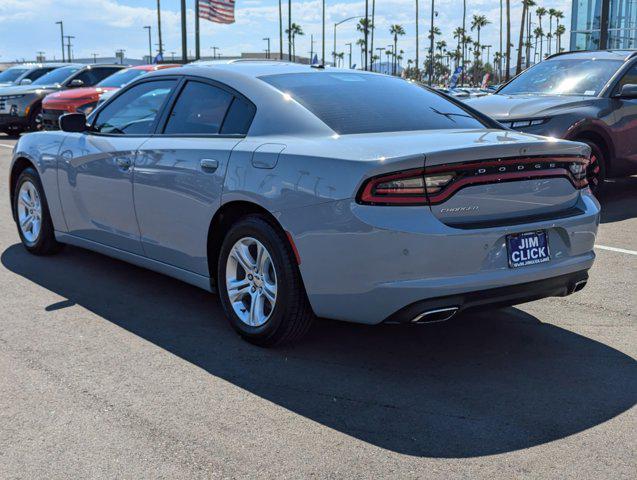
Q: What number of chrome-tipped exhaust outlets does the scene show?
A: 2